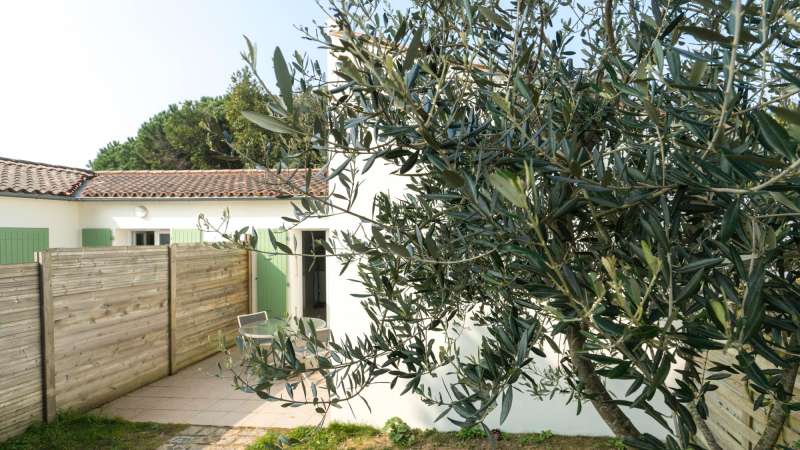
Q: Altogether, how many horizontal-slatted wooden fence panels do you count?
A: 3